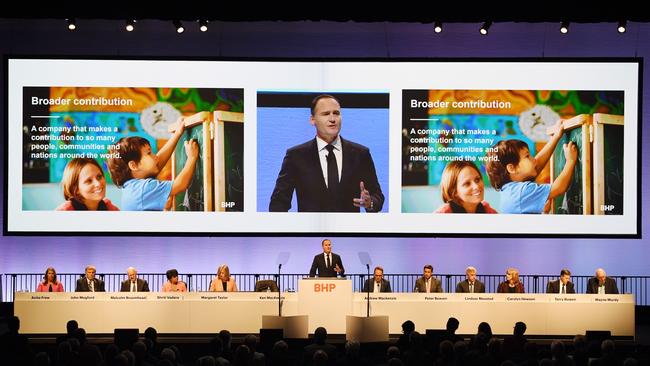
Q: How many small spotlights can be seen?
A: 8